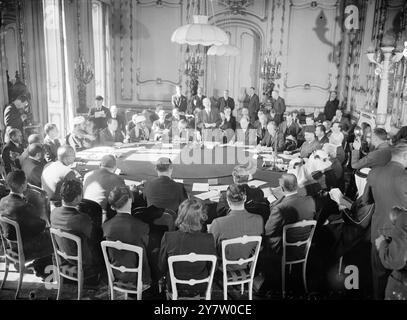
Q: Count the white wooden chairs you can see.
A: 6